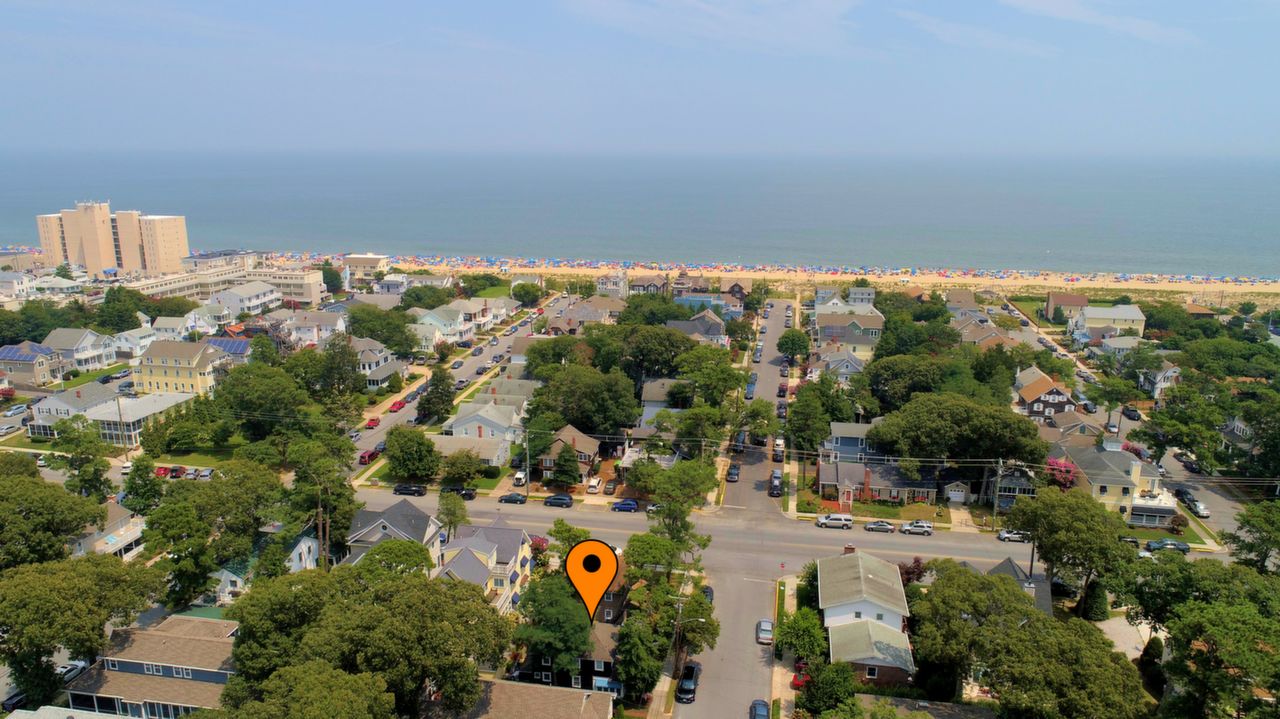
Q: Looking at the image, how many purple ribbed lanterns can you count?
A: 0